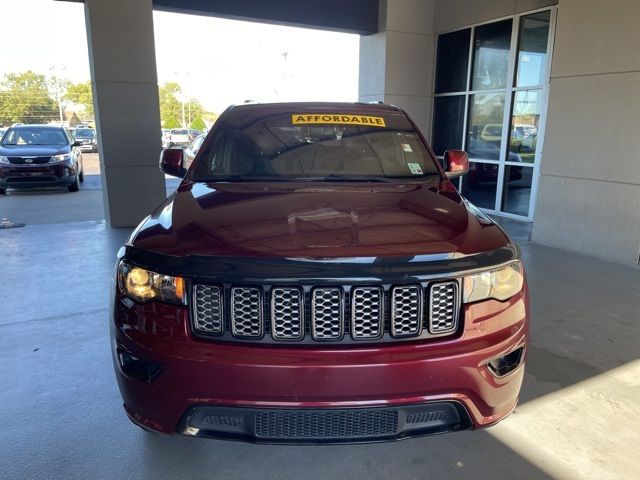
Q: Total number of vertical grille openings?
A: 7